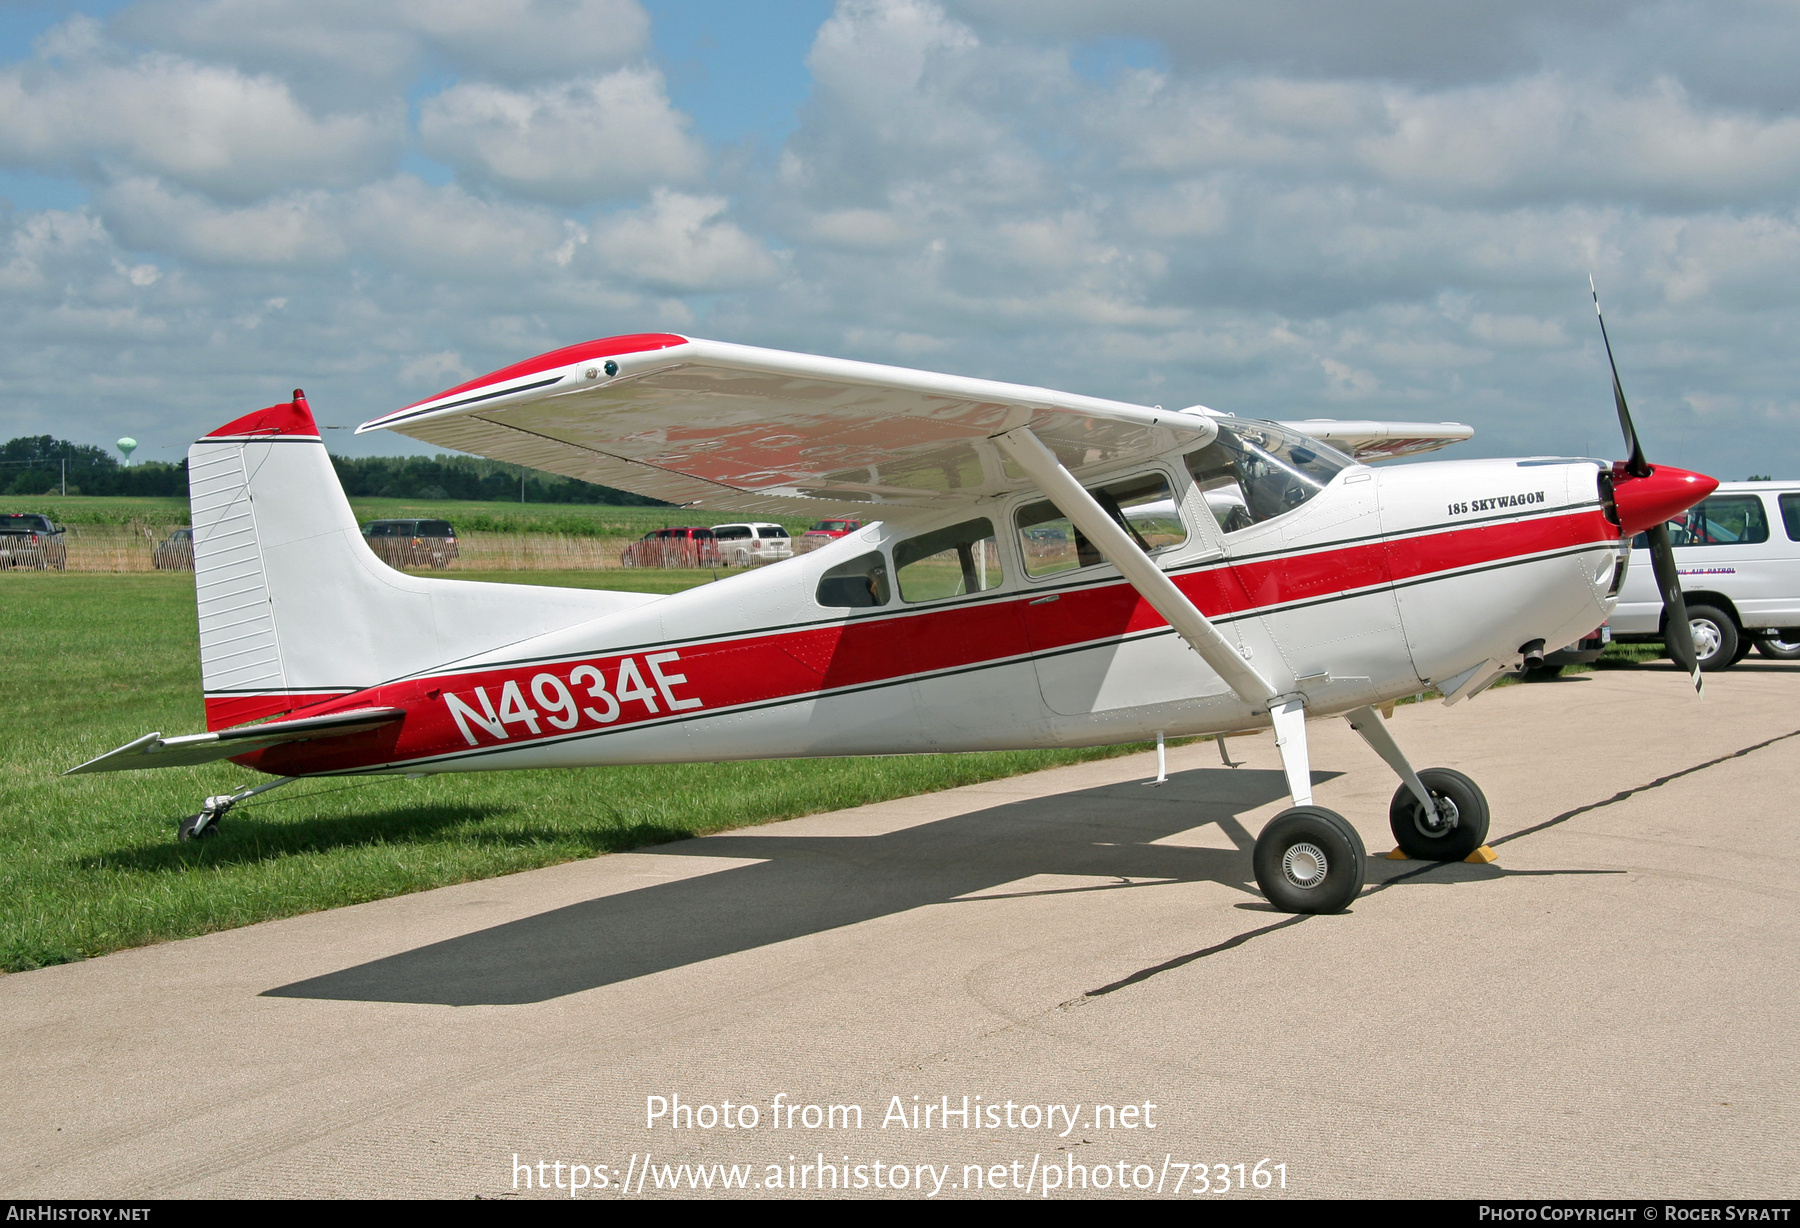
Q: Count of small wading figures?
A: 0